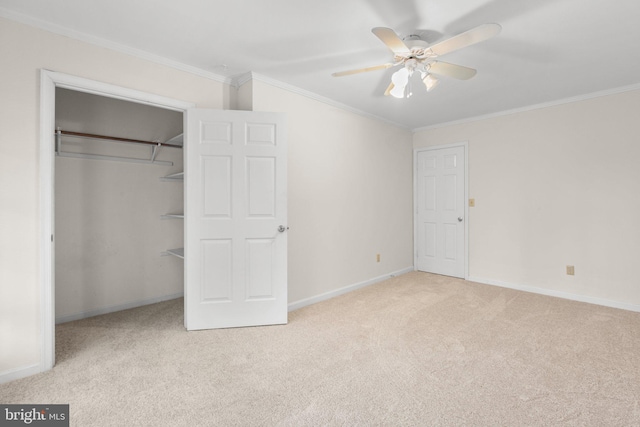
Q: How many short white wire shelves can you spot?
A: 4